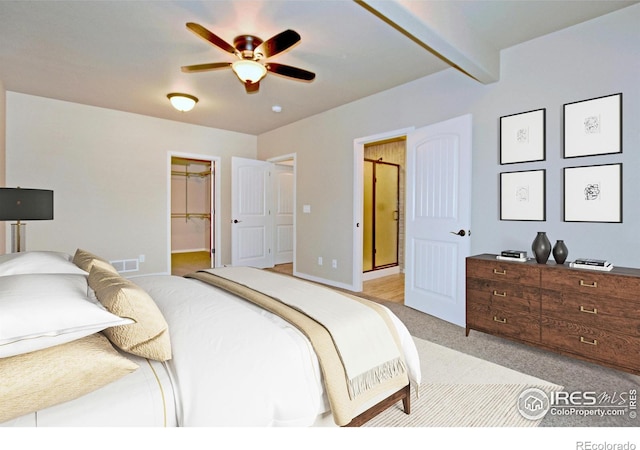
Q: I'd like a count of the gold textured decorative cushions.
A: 3